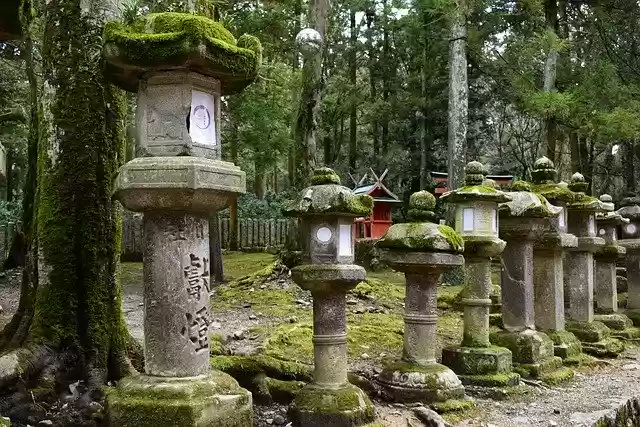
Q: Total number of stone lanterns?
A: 9